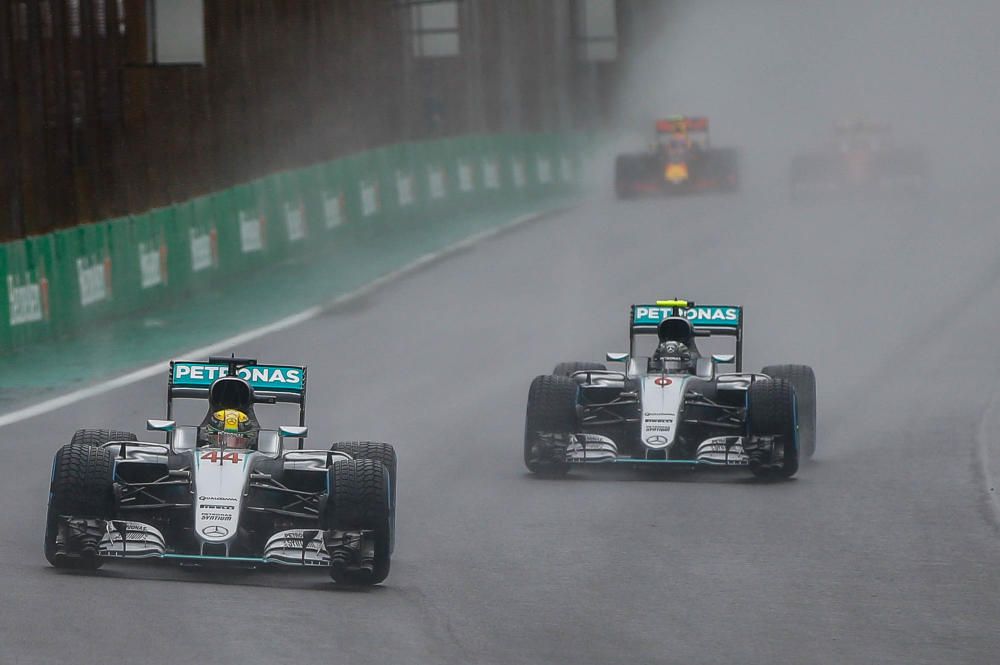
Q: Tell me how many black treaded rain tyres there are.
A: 8